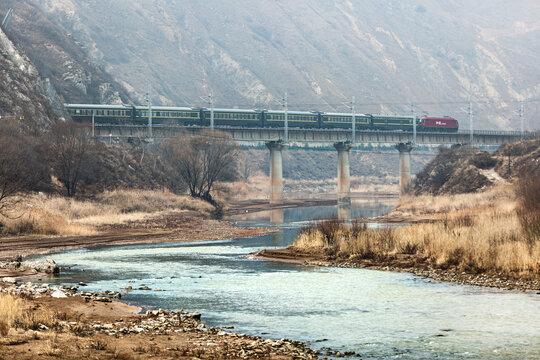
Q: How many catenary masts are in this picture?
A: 7